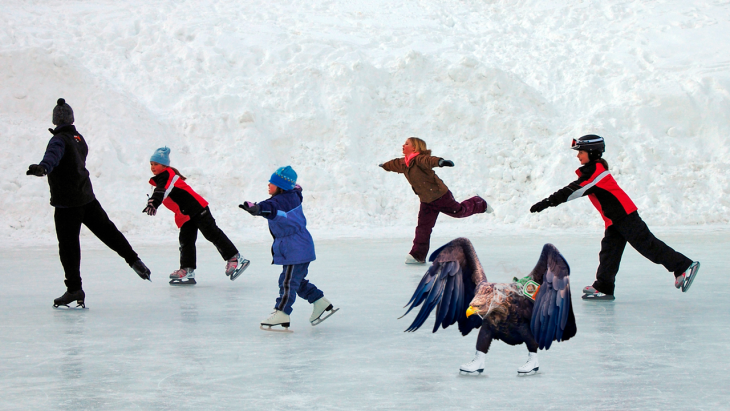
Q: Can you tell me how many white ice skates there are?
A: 6